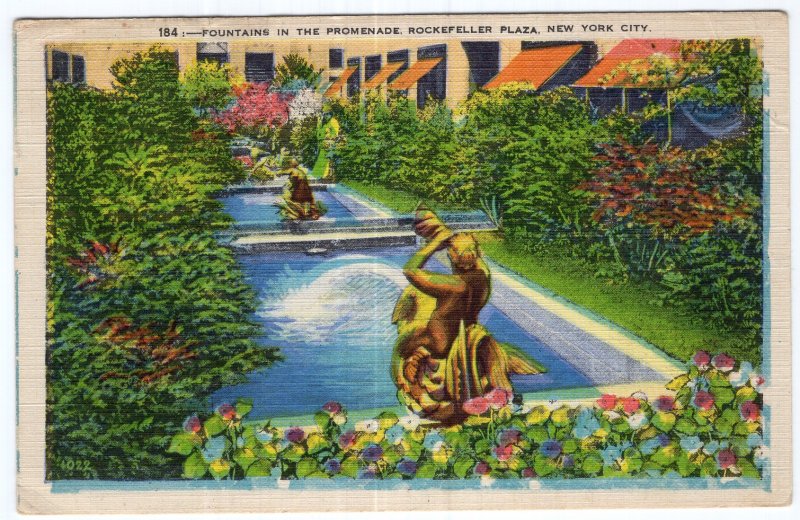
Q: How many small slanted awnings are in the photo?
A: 3